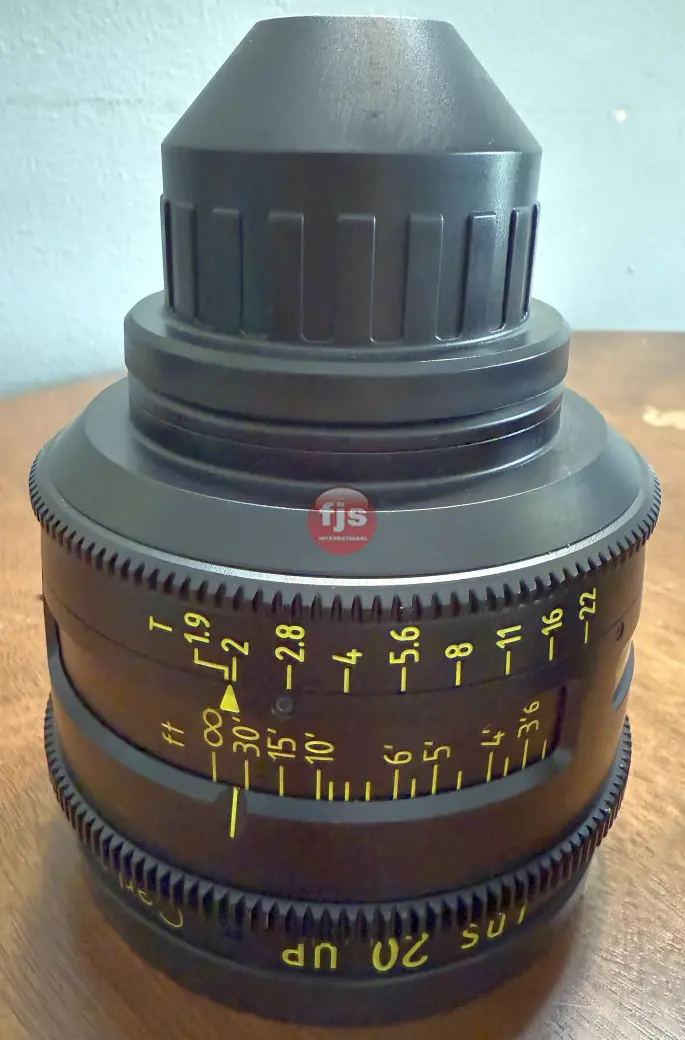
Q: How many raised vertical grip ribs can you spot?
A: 9